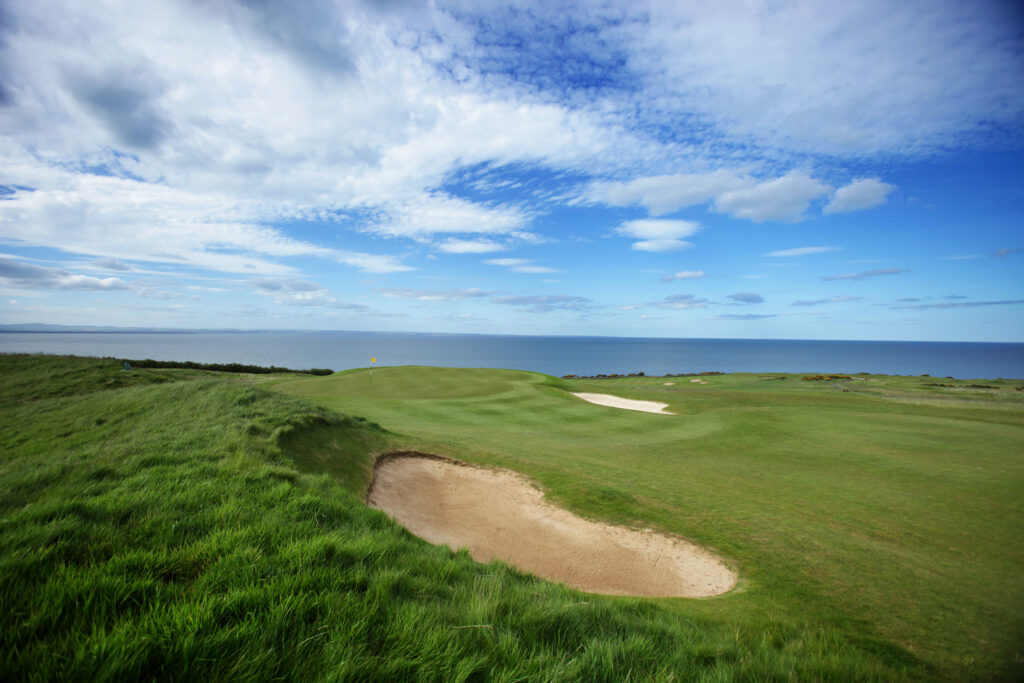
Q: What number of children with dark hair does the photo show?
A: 0